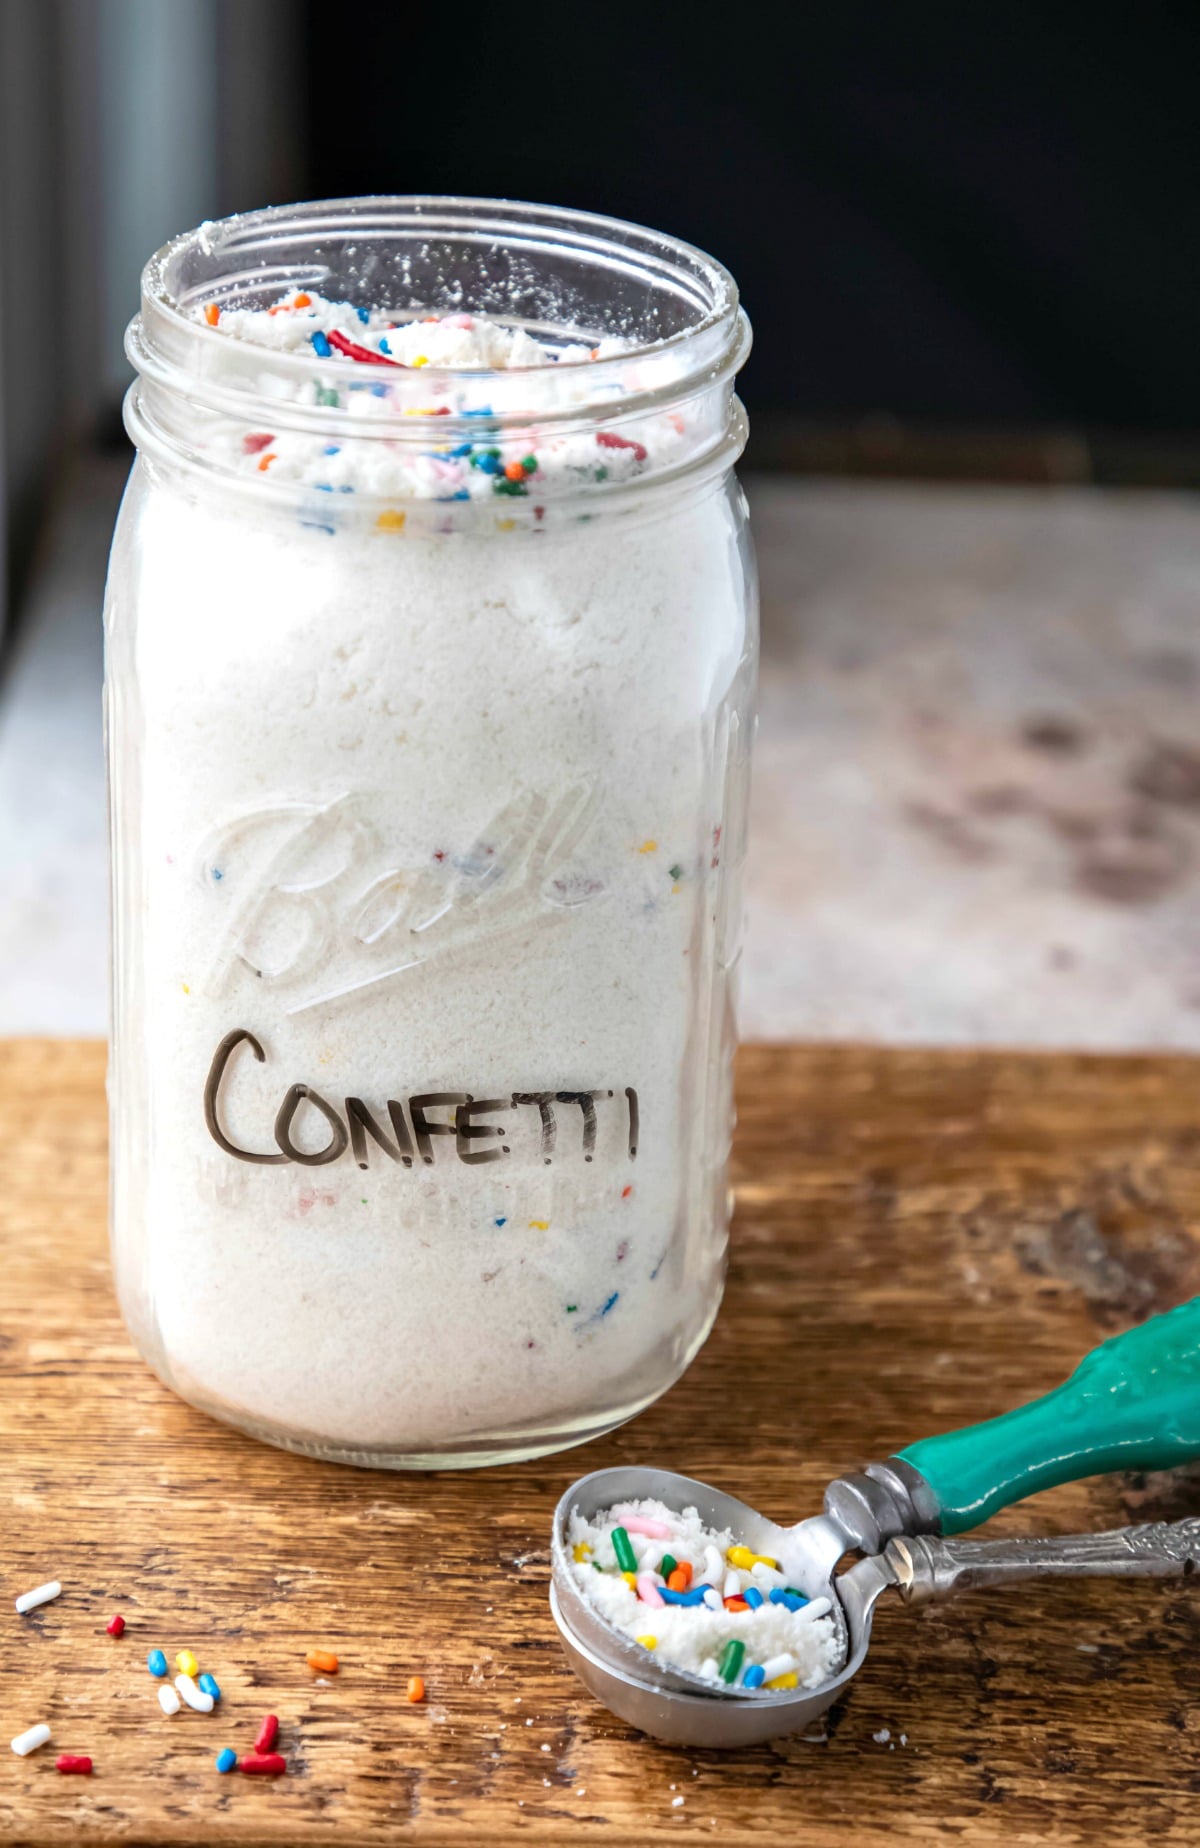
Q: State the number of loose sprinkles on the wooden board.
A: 14